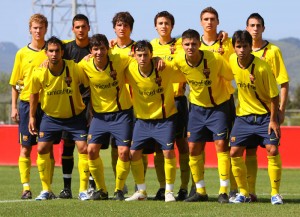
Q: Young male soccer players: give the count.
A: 11